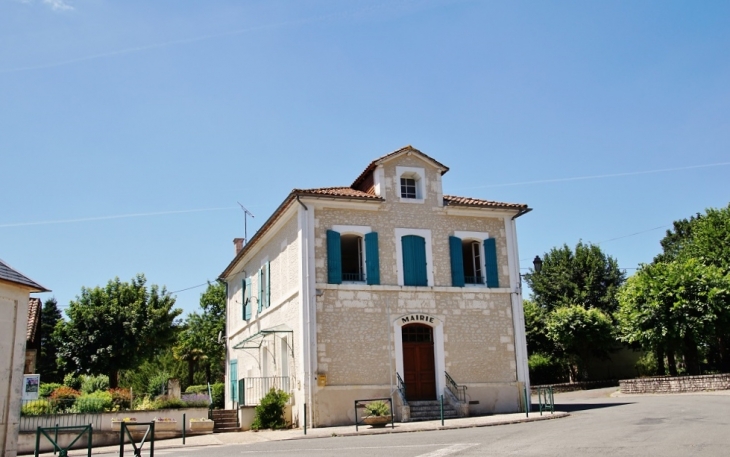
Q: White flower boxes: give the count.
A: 3